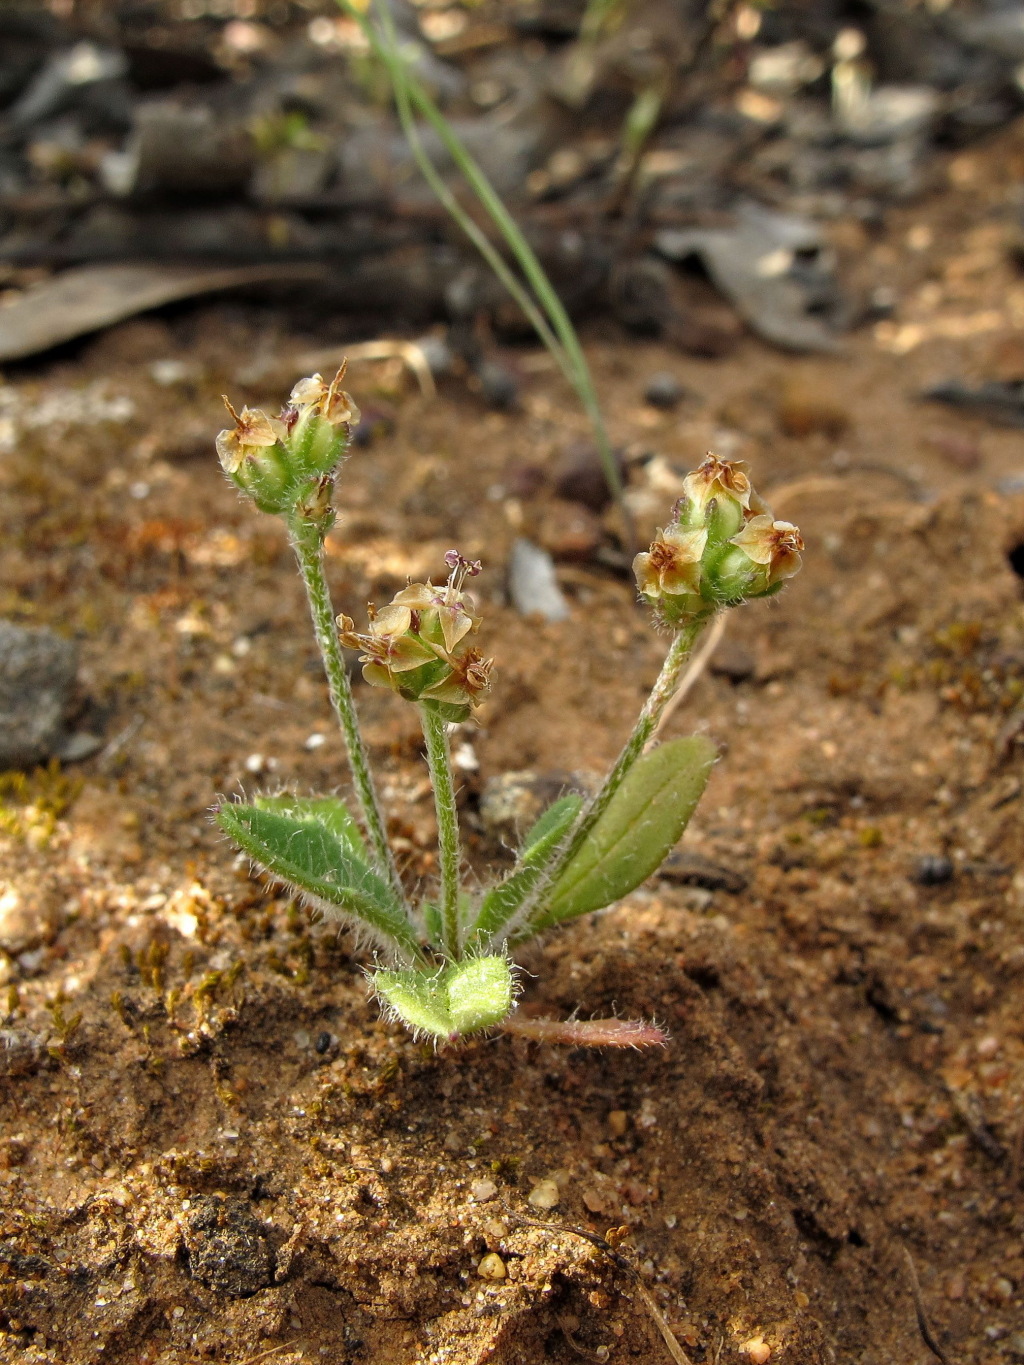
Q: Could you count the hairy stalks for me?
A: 3